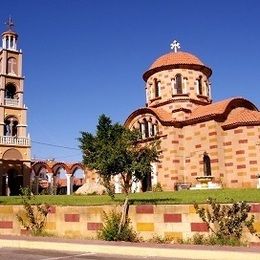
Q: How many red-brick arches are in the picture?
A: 3